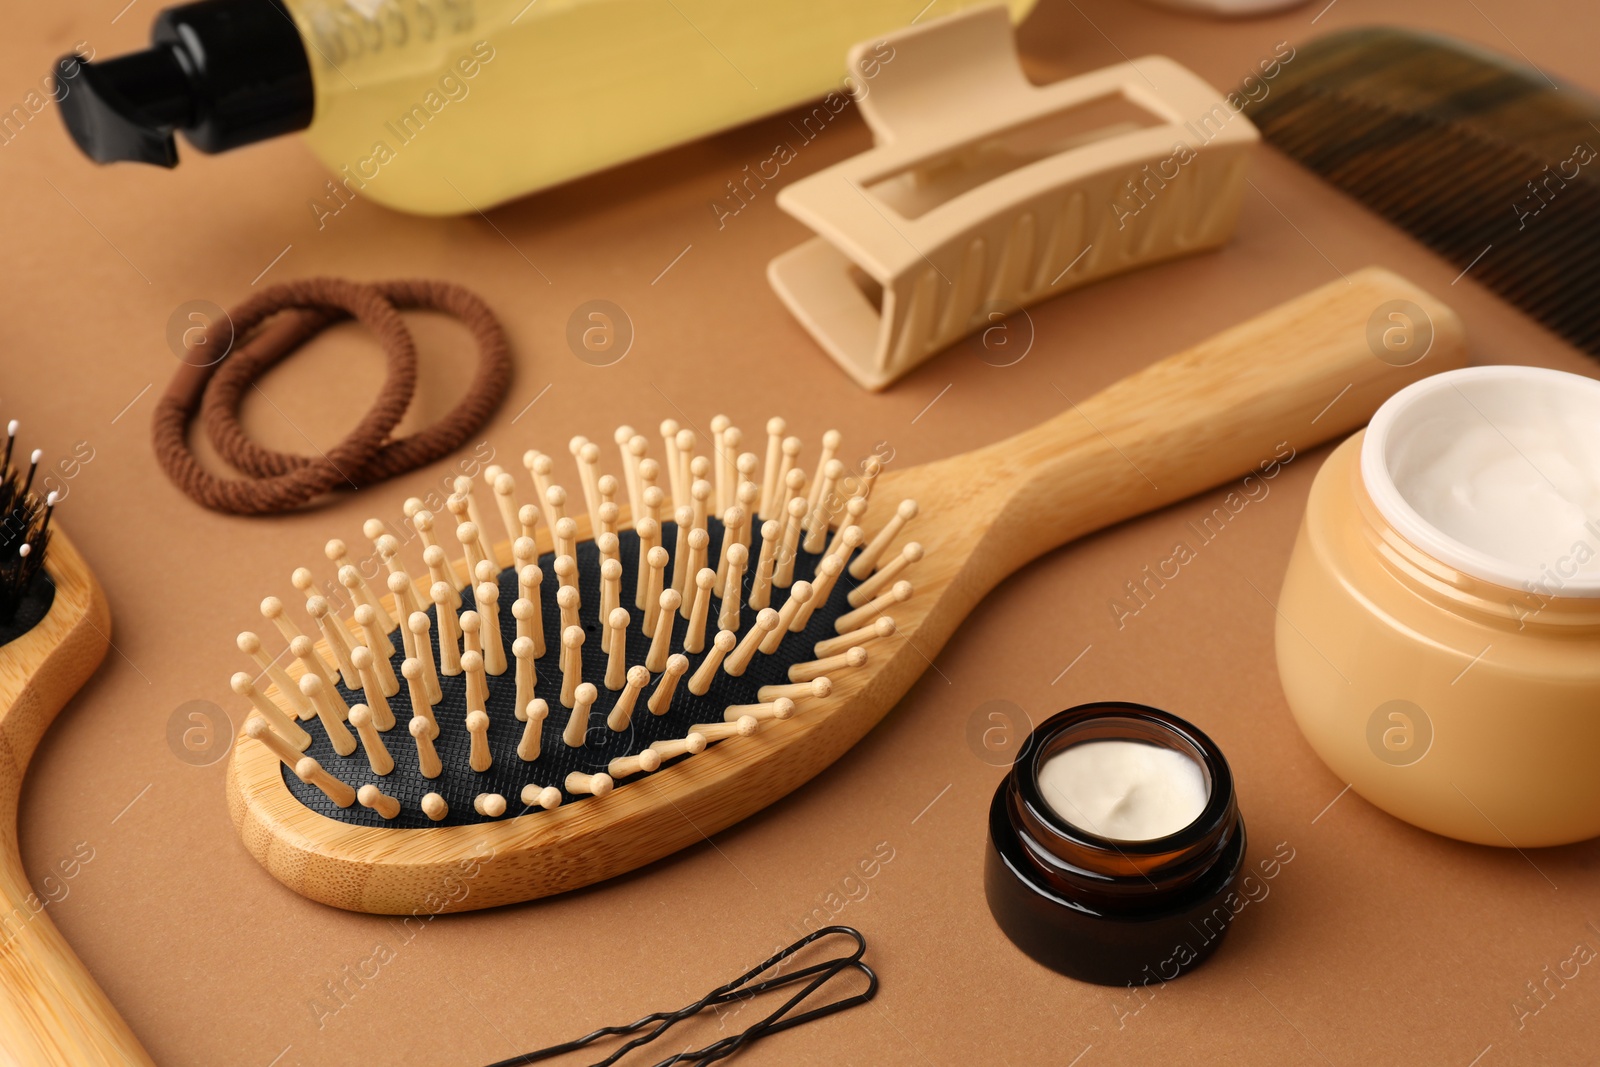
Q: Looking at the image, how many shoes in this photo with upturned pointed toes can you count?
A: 0